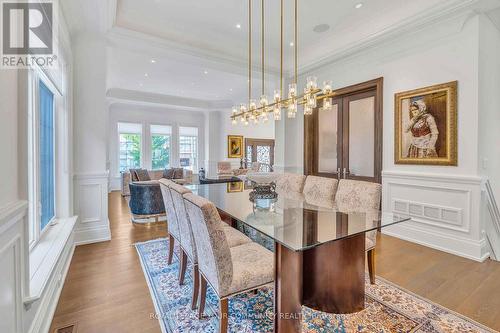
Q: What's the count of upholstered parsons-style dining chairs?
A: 6